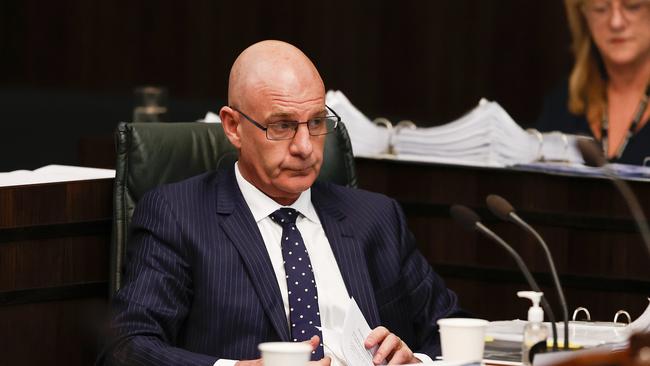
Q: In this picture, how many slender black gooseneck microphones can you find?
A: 3